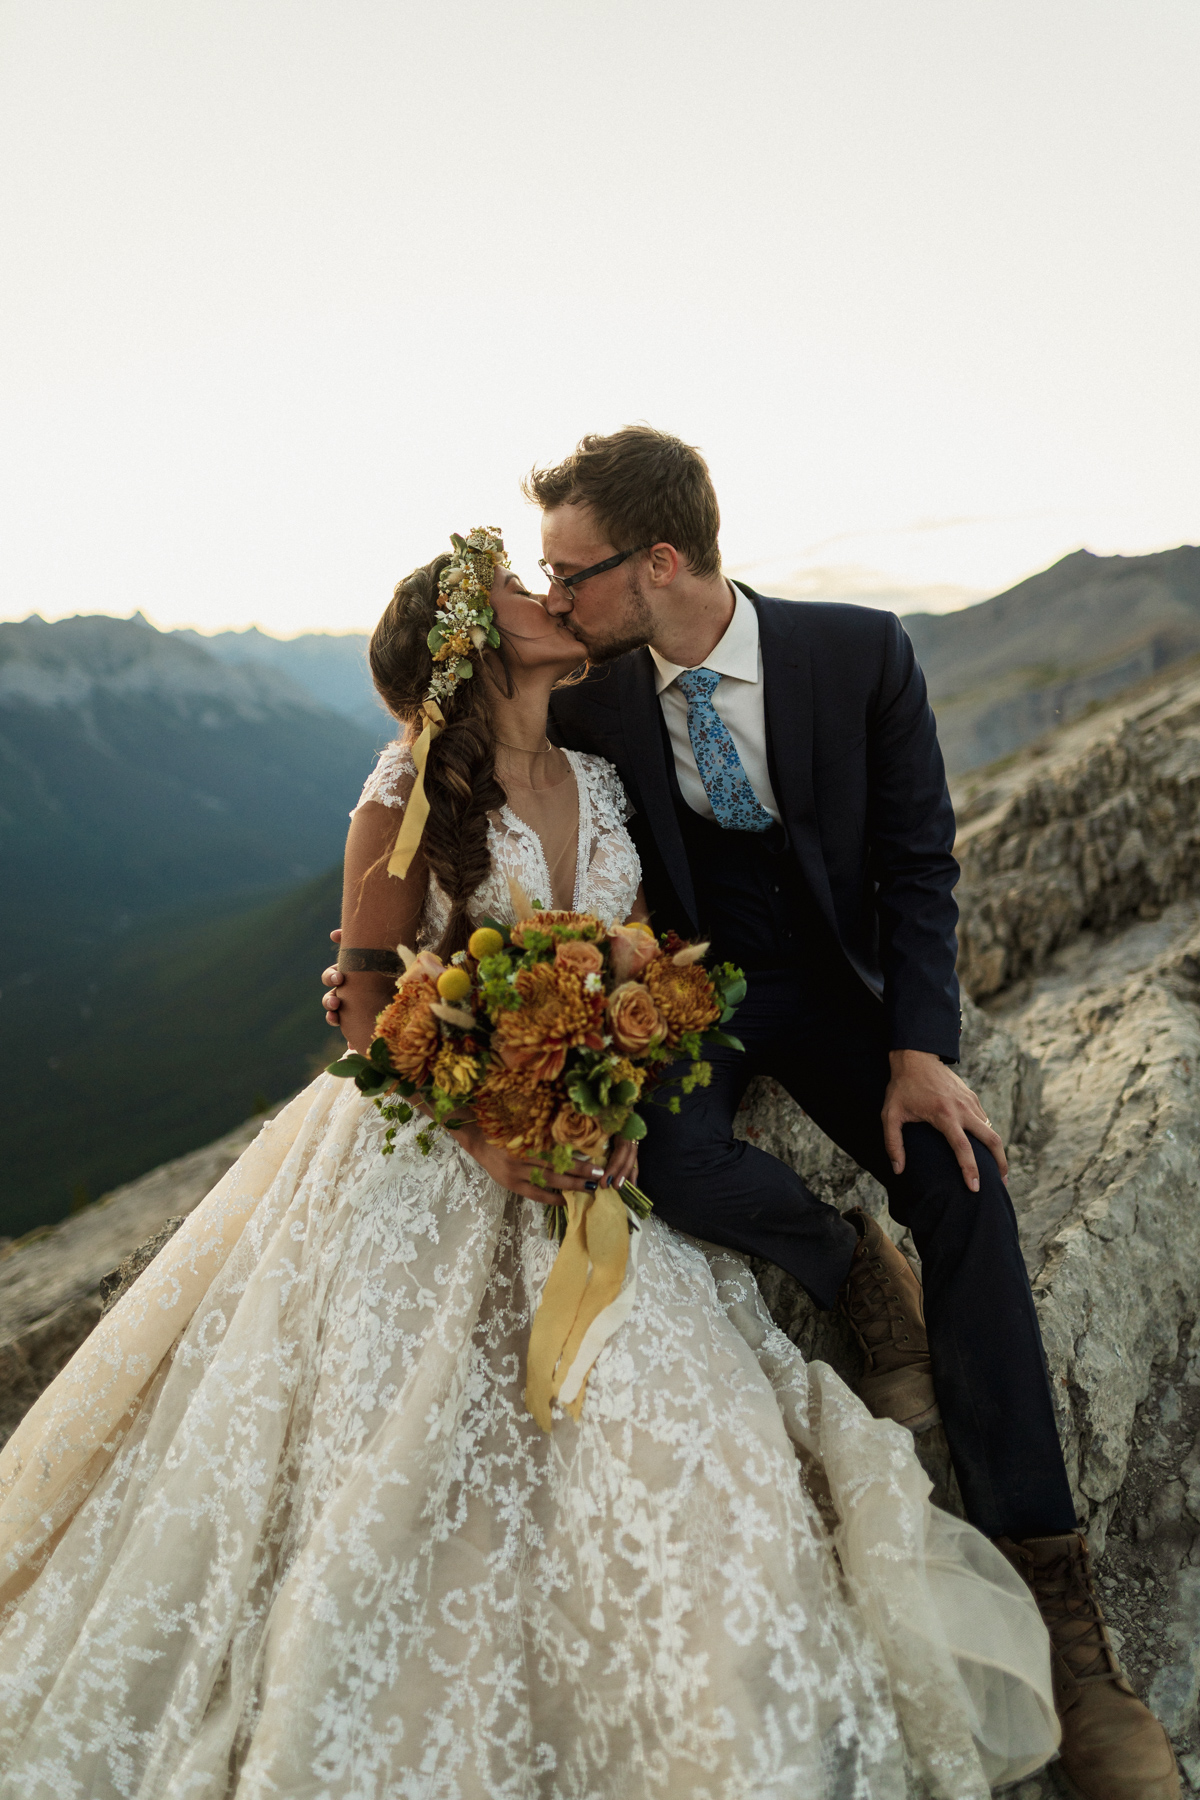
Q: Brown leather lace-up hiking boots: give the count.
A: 2